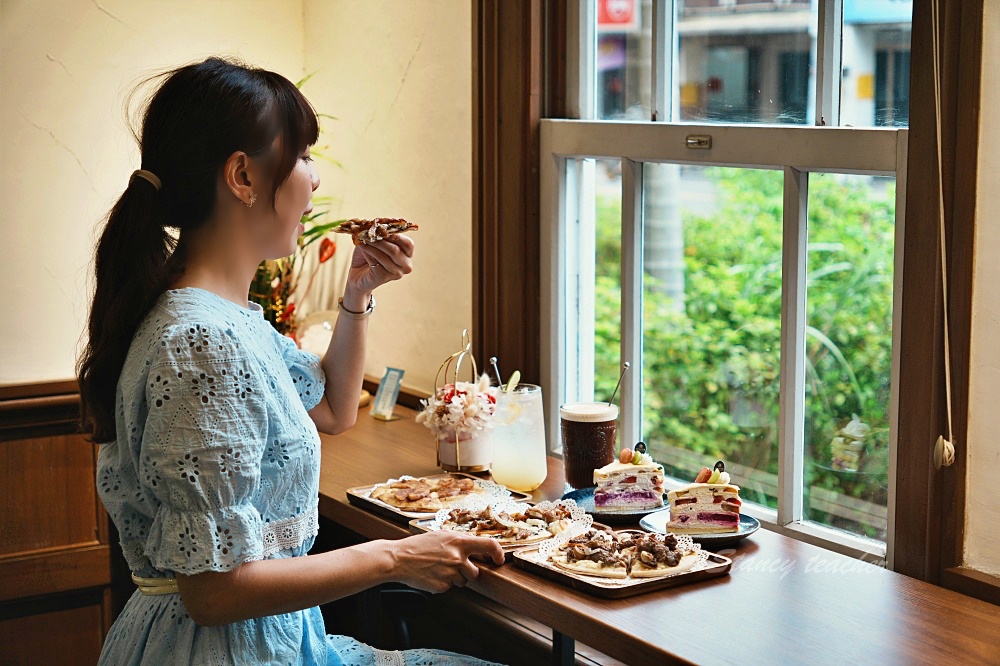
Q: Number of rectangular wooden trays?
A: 3